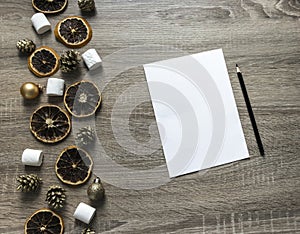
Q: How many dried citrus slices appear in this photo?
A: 7